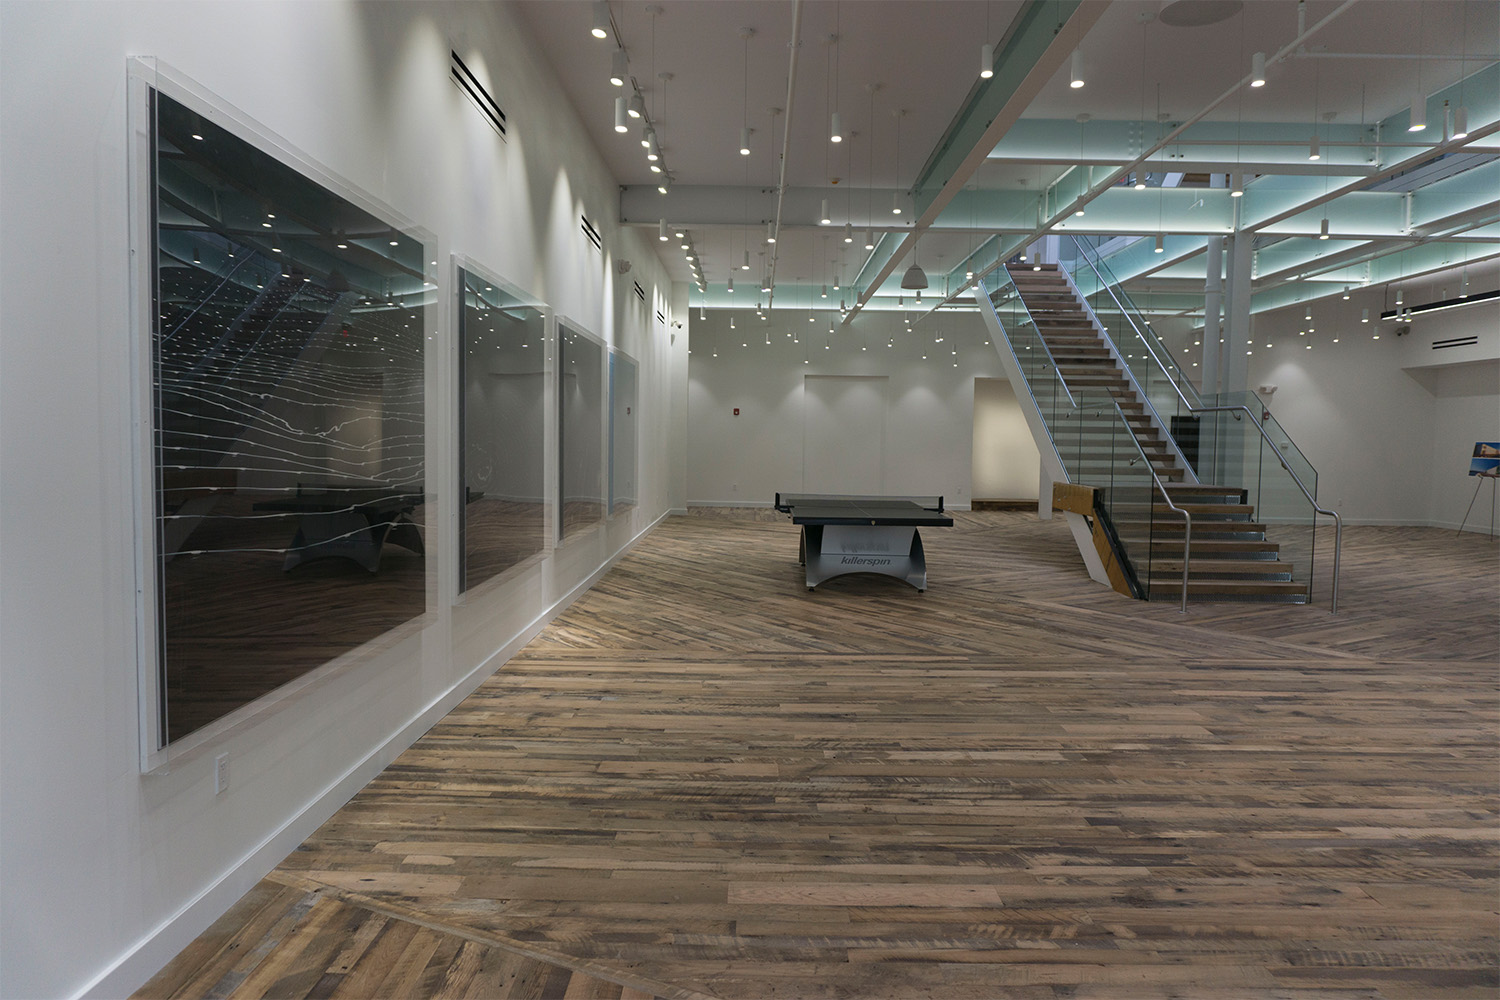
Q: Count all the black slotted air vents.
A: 5